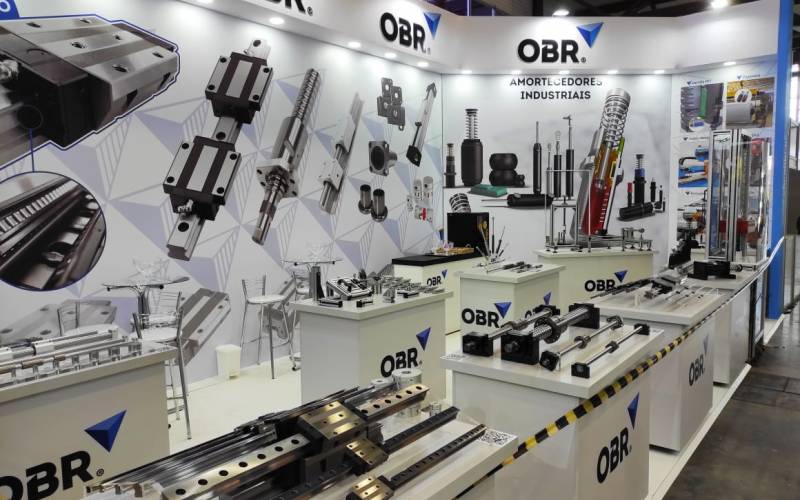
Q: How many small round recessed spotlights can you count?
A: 11